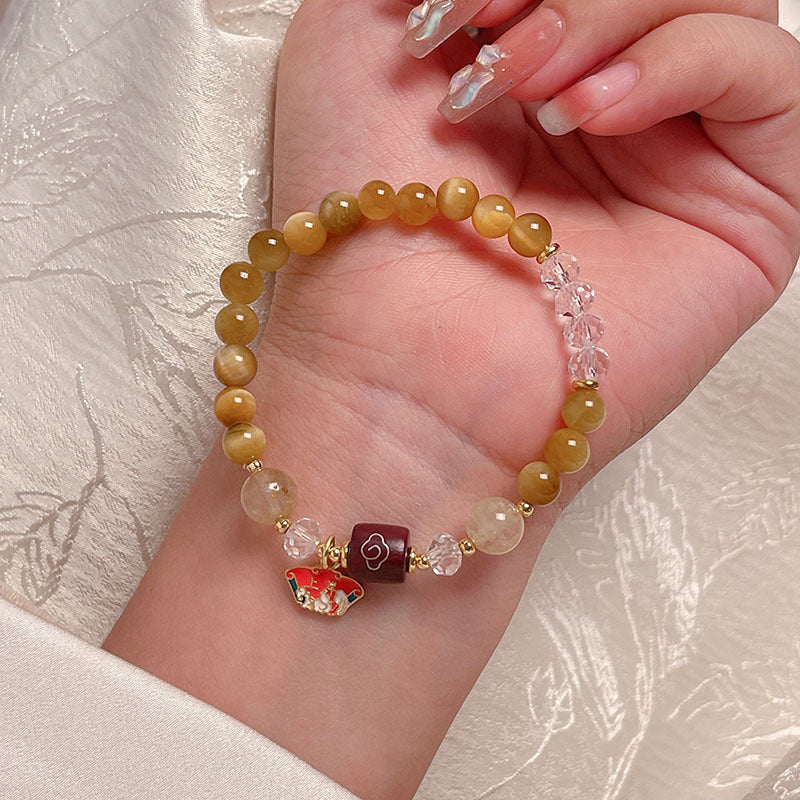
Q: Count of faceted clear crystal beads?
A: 6